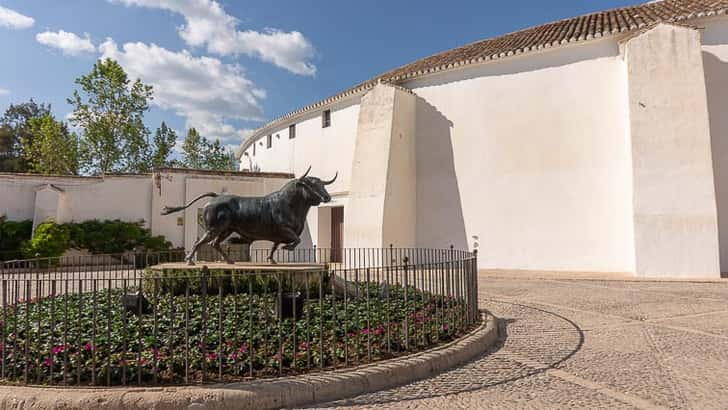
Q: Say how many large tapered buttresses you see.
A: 2